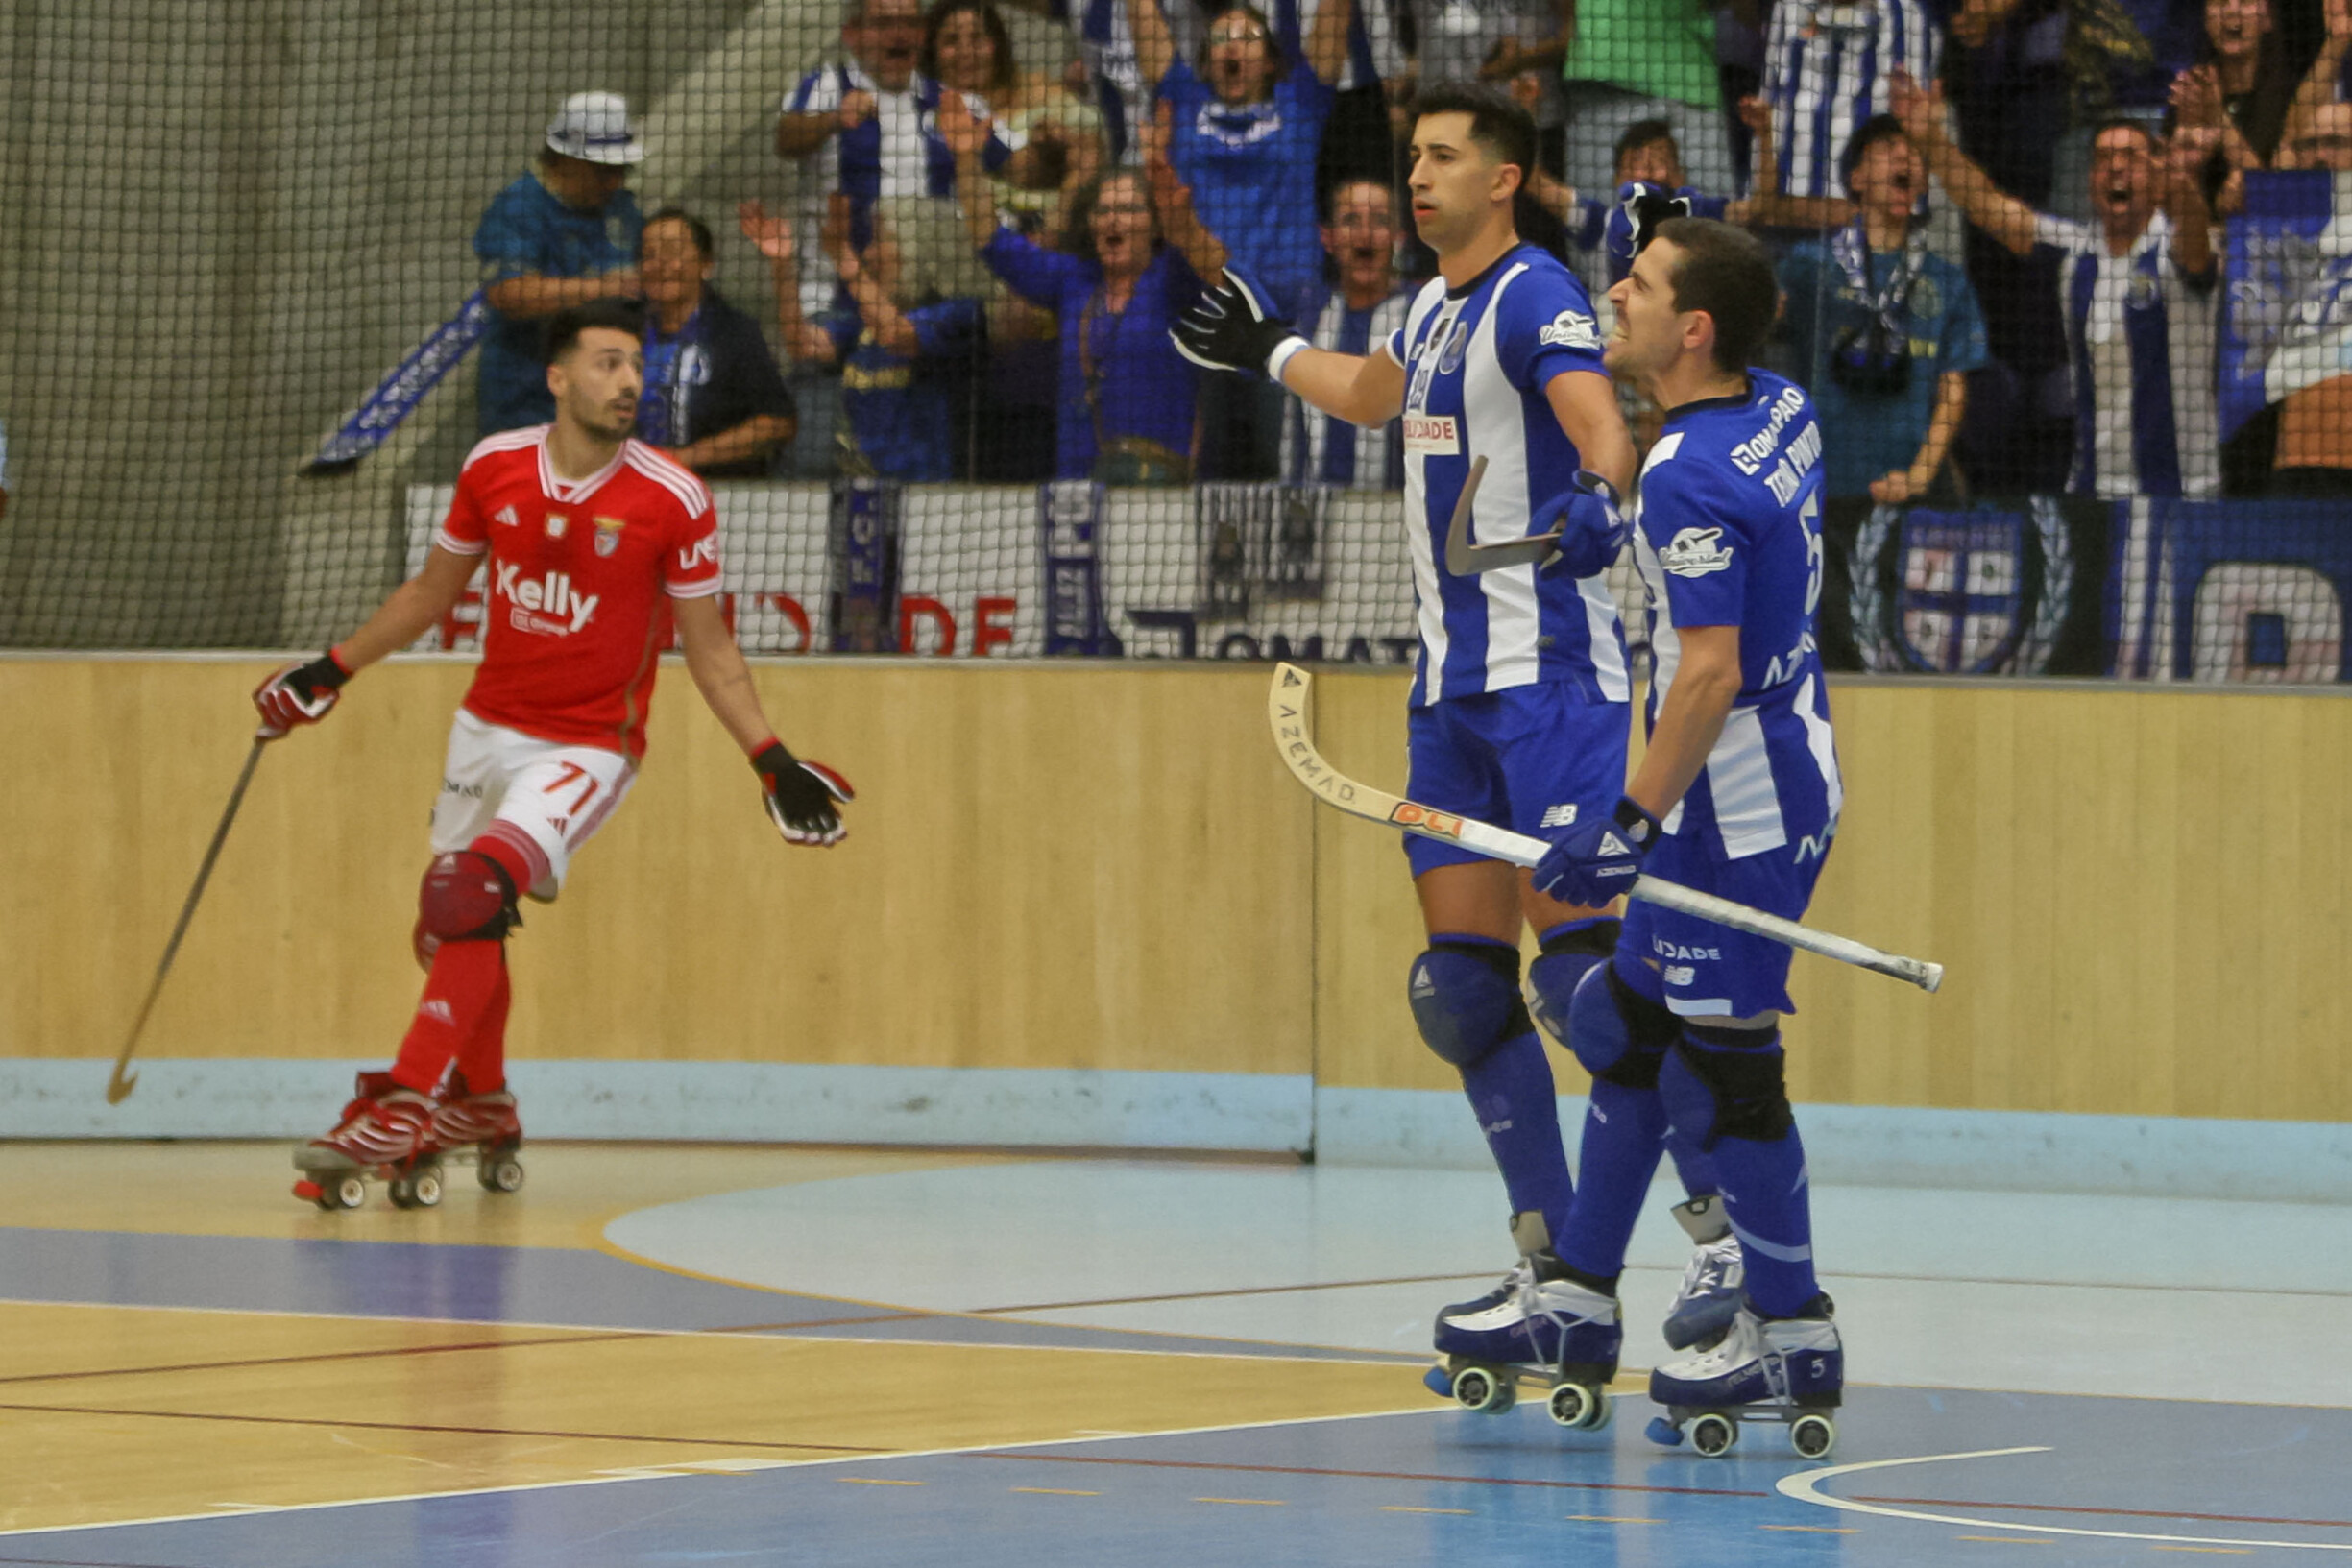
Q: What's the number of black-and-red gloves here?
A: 2